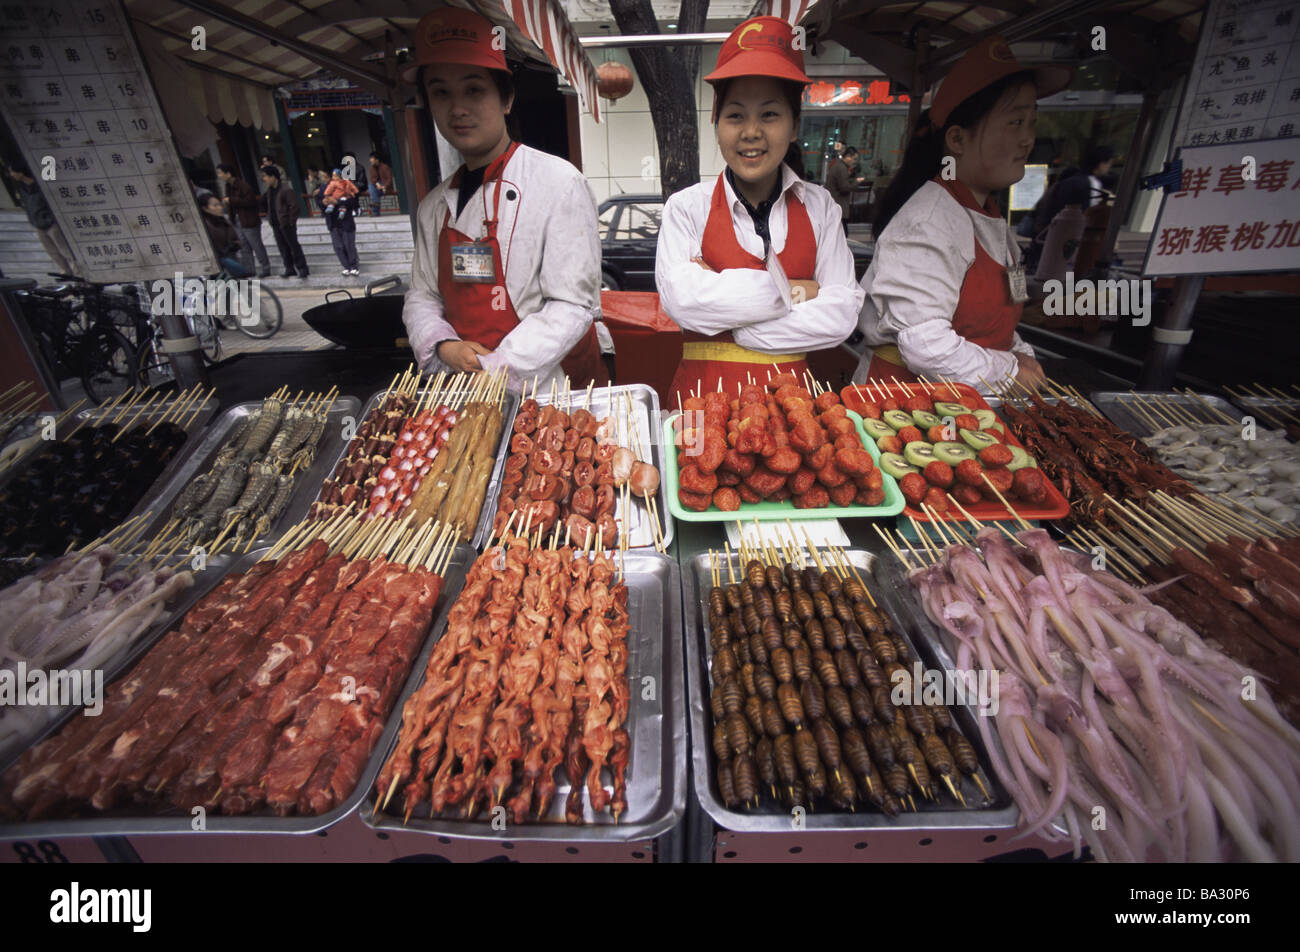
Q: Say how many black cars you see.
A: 1